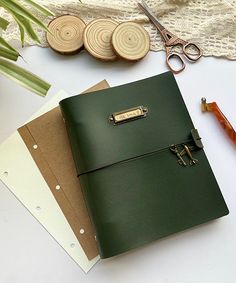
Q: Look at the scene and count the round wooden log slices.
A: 3